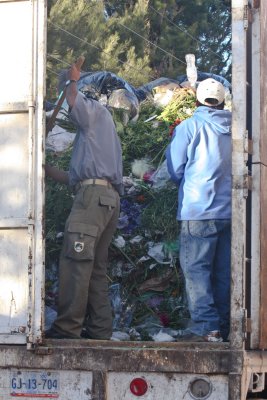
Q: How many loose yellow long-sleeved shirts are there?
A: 0